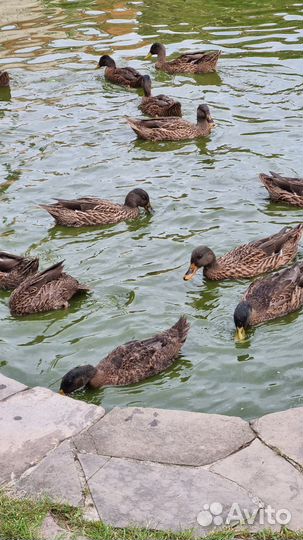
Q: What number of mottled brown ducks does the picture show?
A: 12